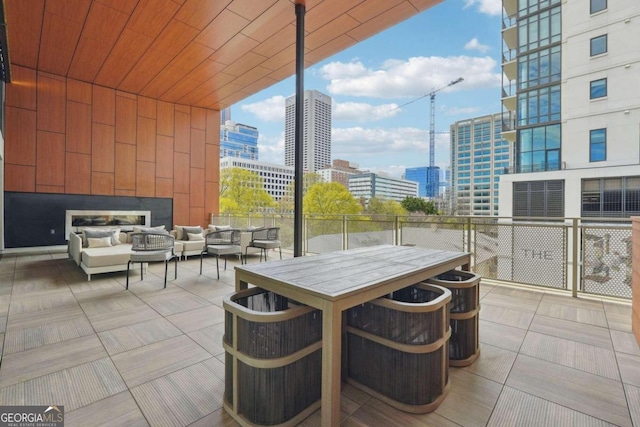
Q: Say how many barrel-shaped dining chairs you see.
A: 3